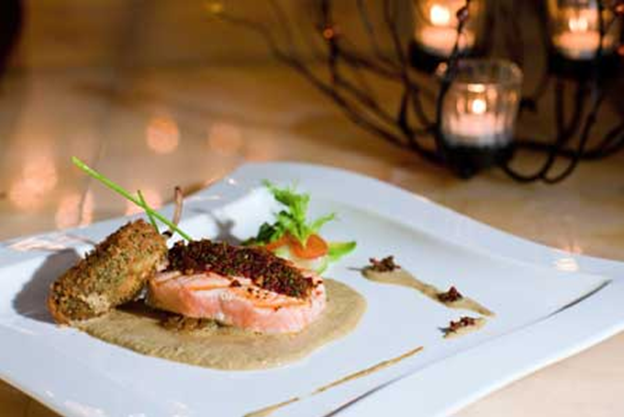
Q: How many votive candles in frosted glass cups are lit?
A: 3